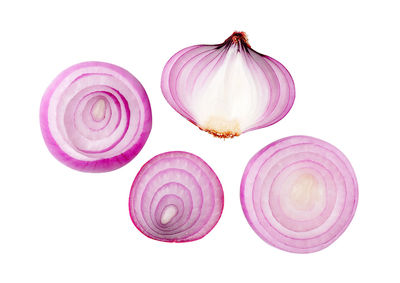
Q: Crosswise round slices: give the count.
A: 3